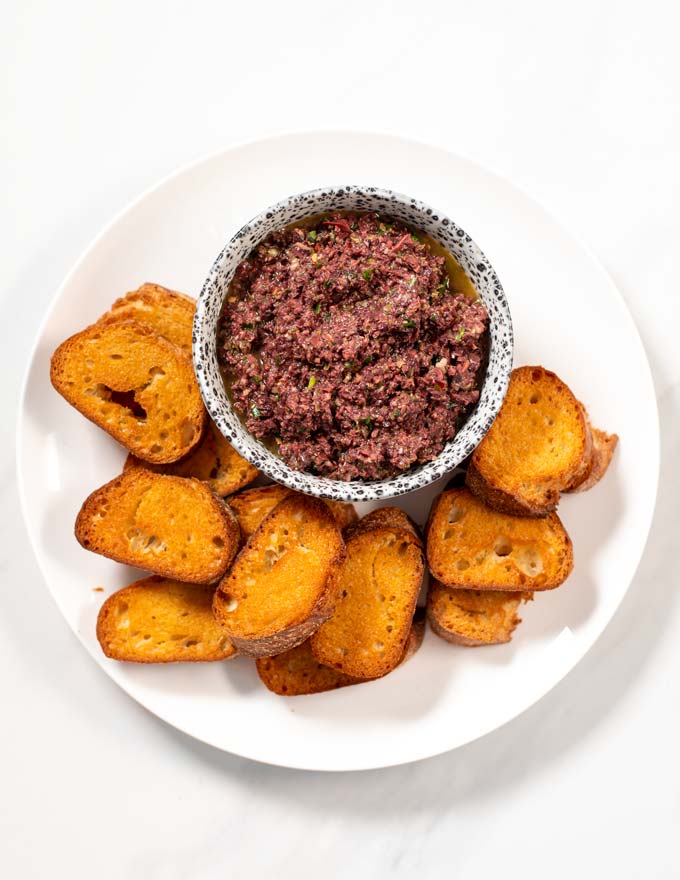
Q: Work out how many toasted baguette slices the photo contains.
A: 13